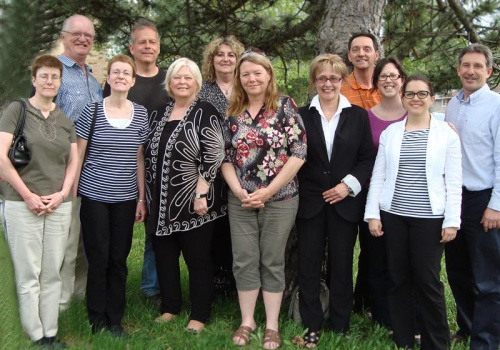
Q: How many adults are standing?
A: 12